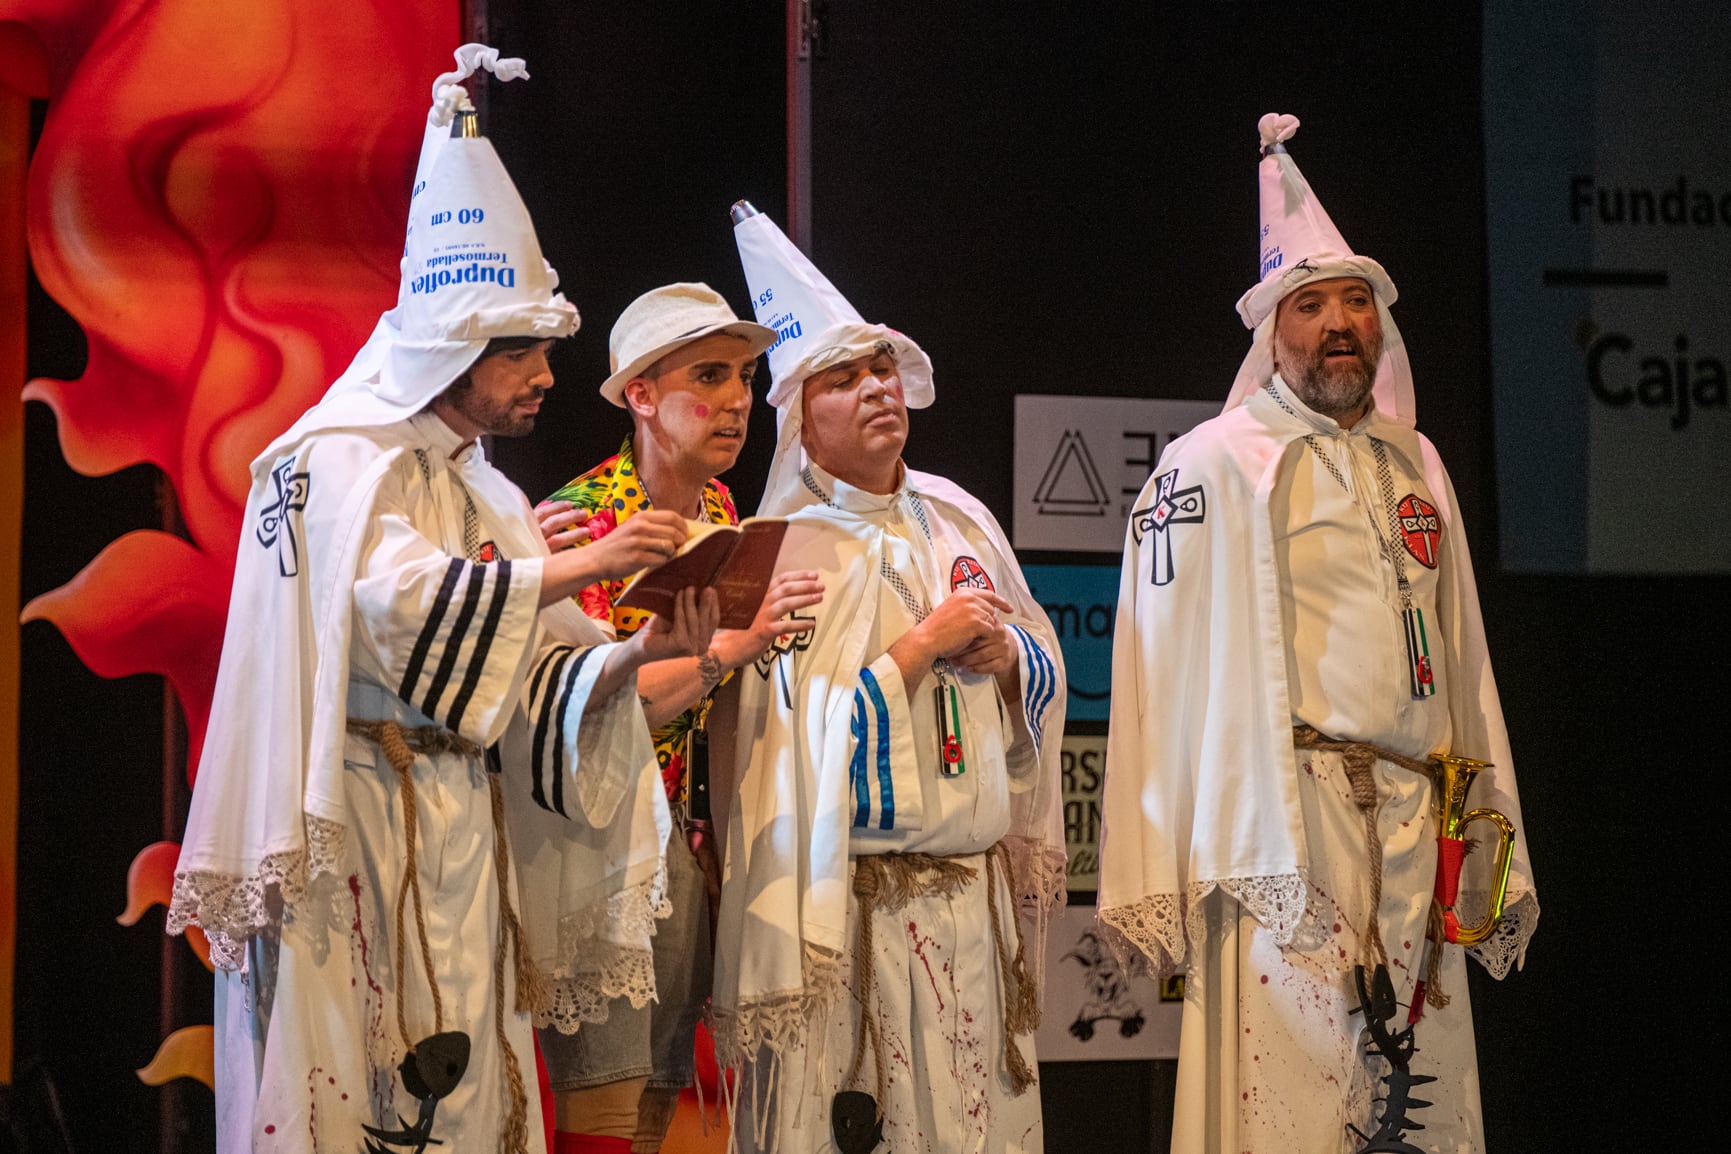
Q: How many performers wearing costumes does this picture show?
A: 4